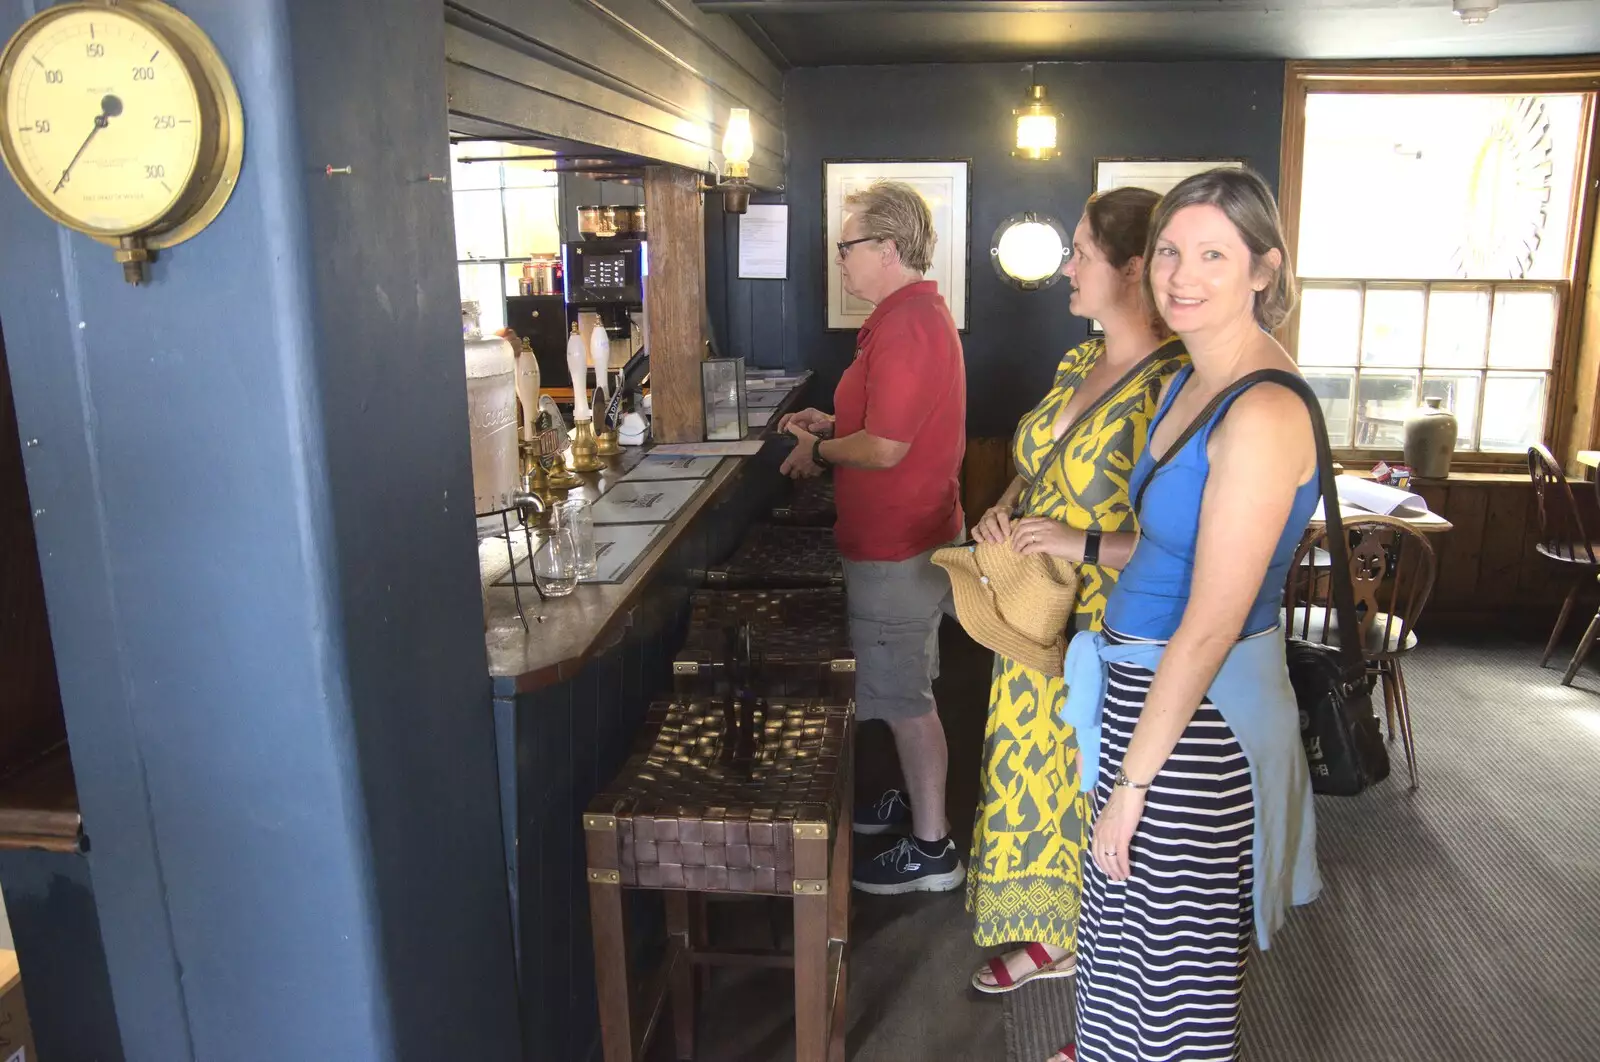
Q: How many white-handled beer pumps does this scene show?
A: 3